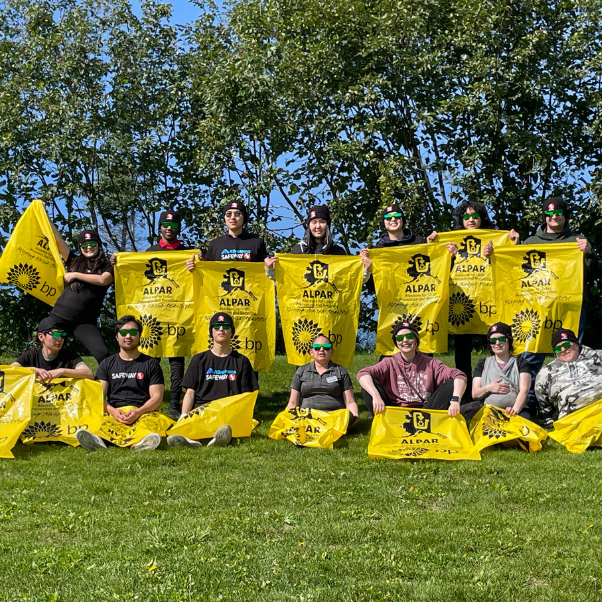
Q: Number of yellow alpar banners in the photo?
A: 15